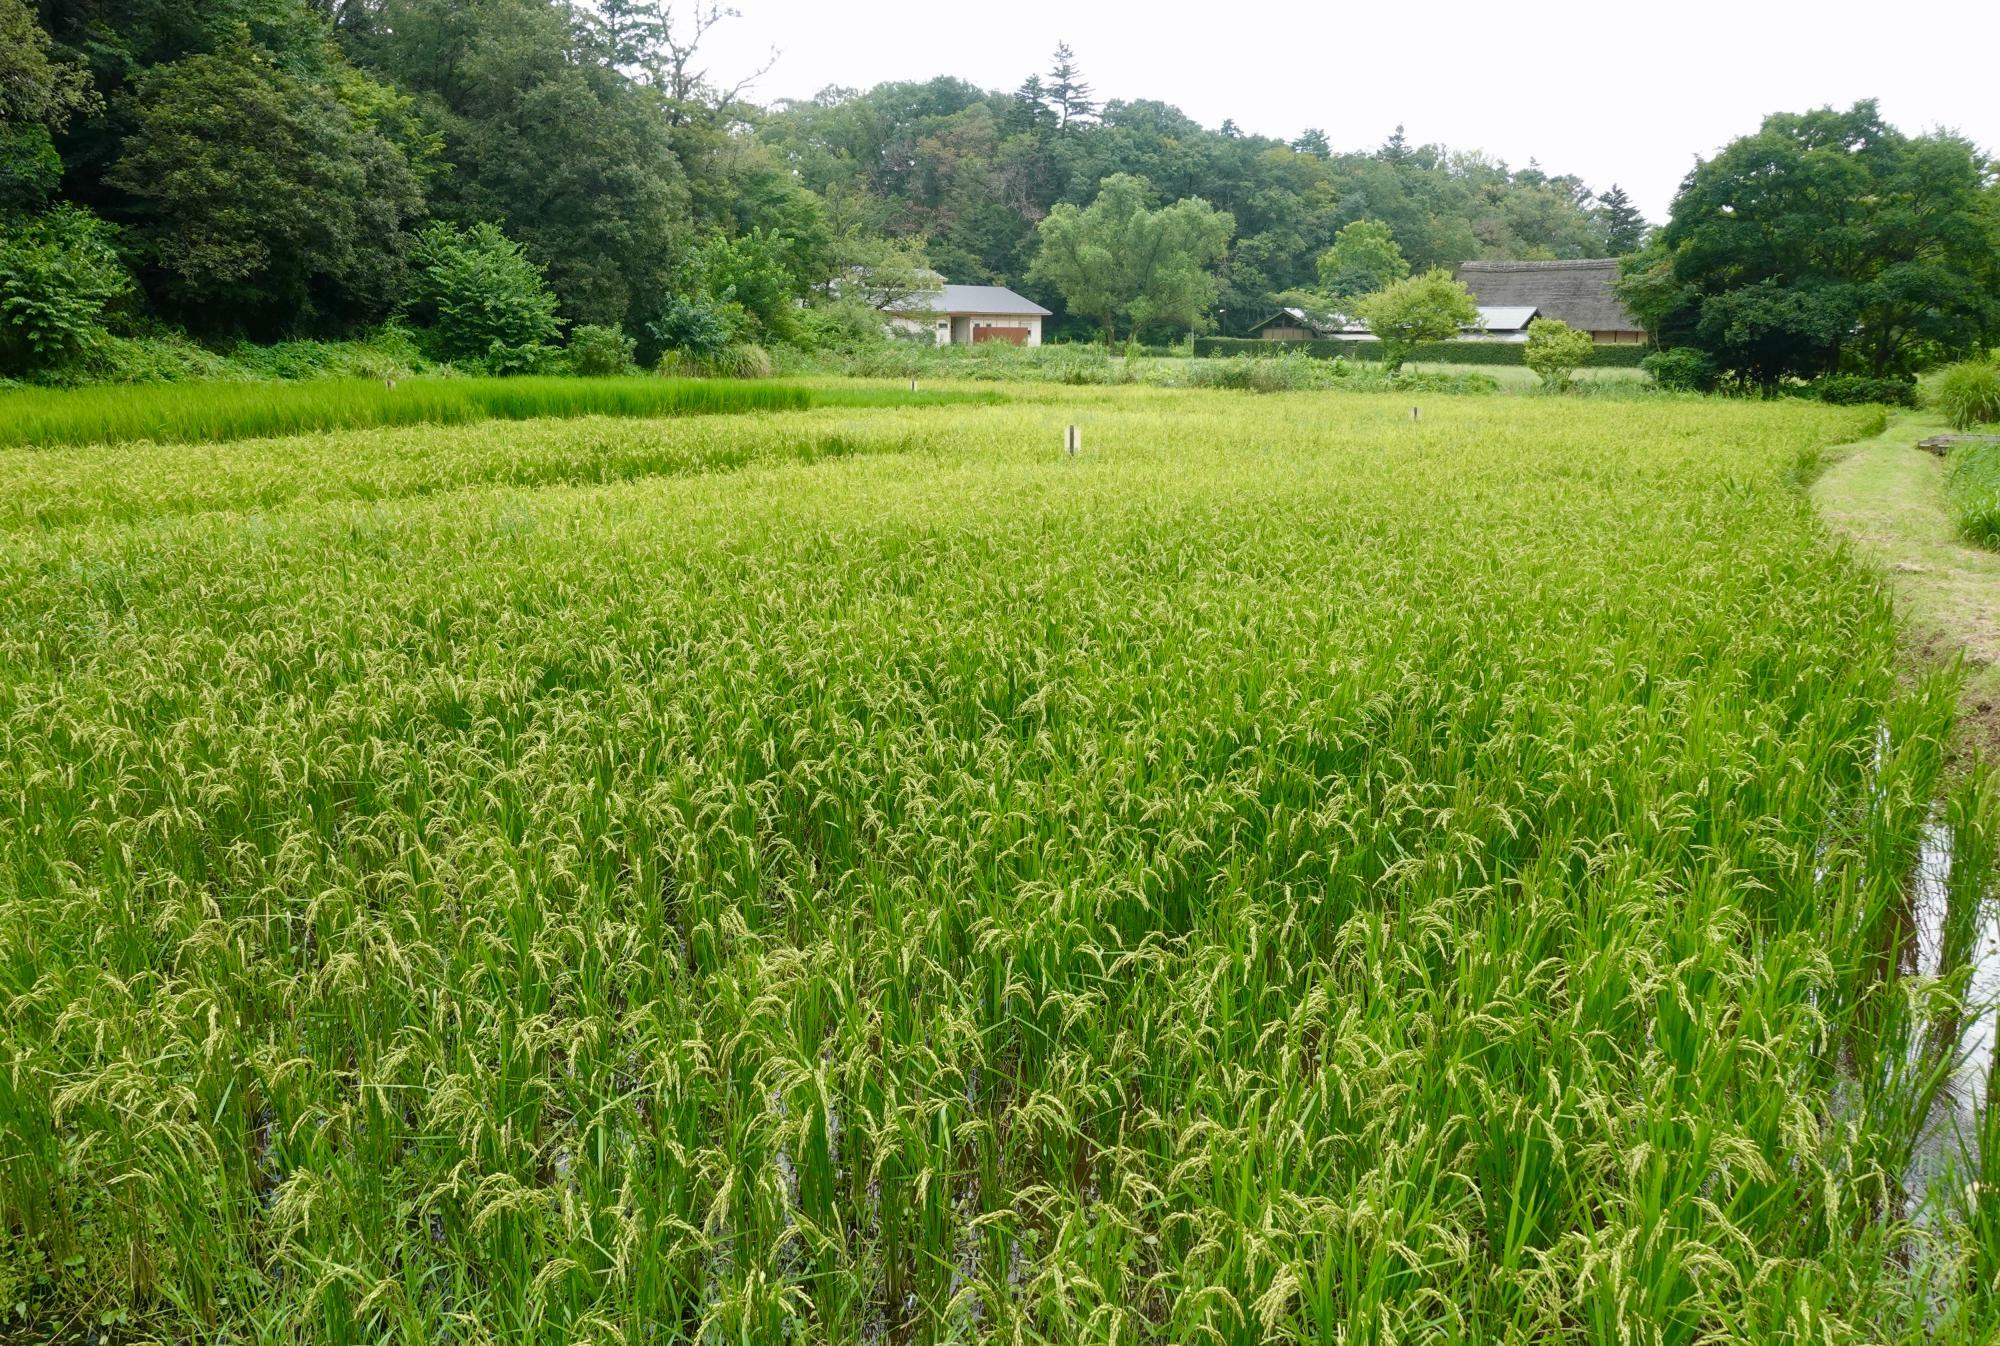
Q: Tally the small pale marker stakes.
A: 4